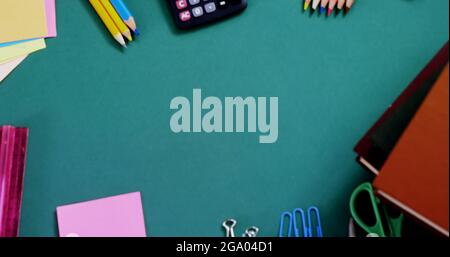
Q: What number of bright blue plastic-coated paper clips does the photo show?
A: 3